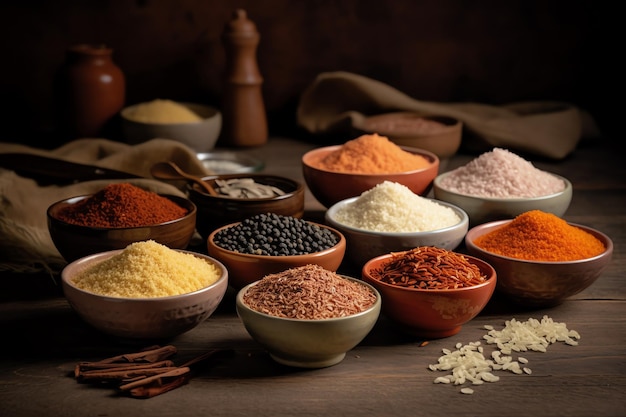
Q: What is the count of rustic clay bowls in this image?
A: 12